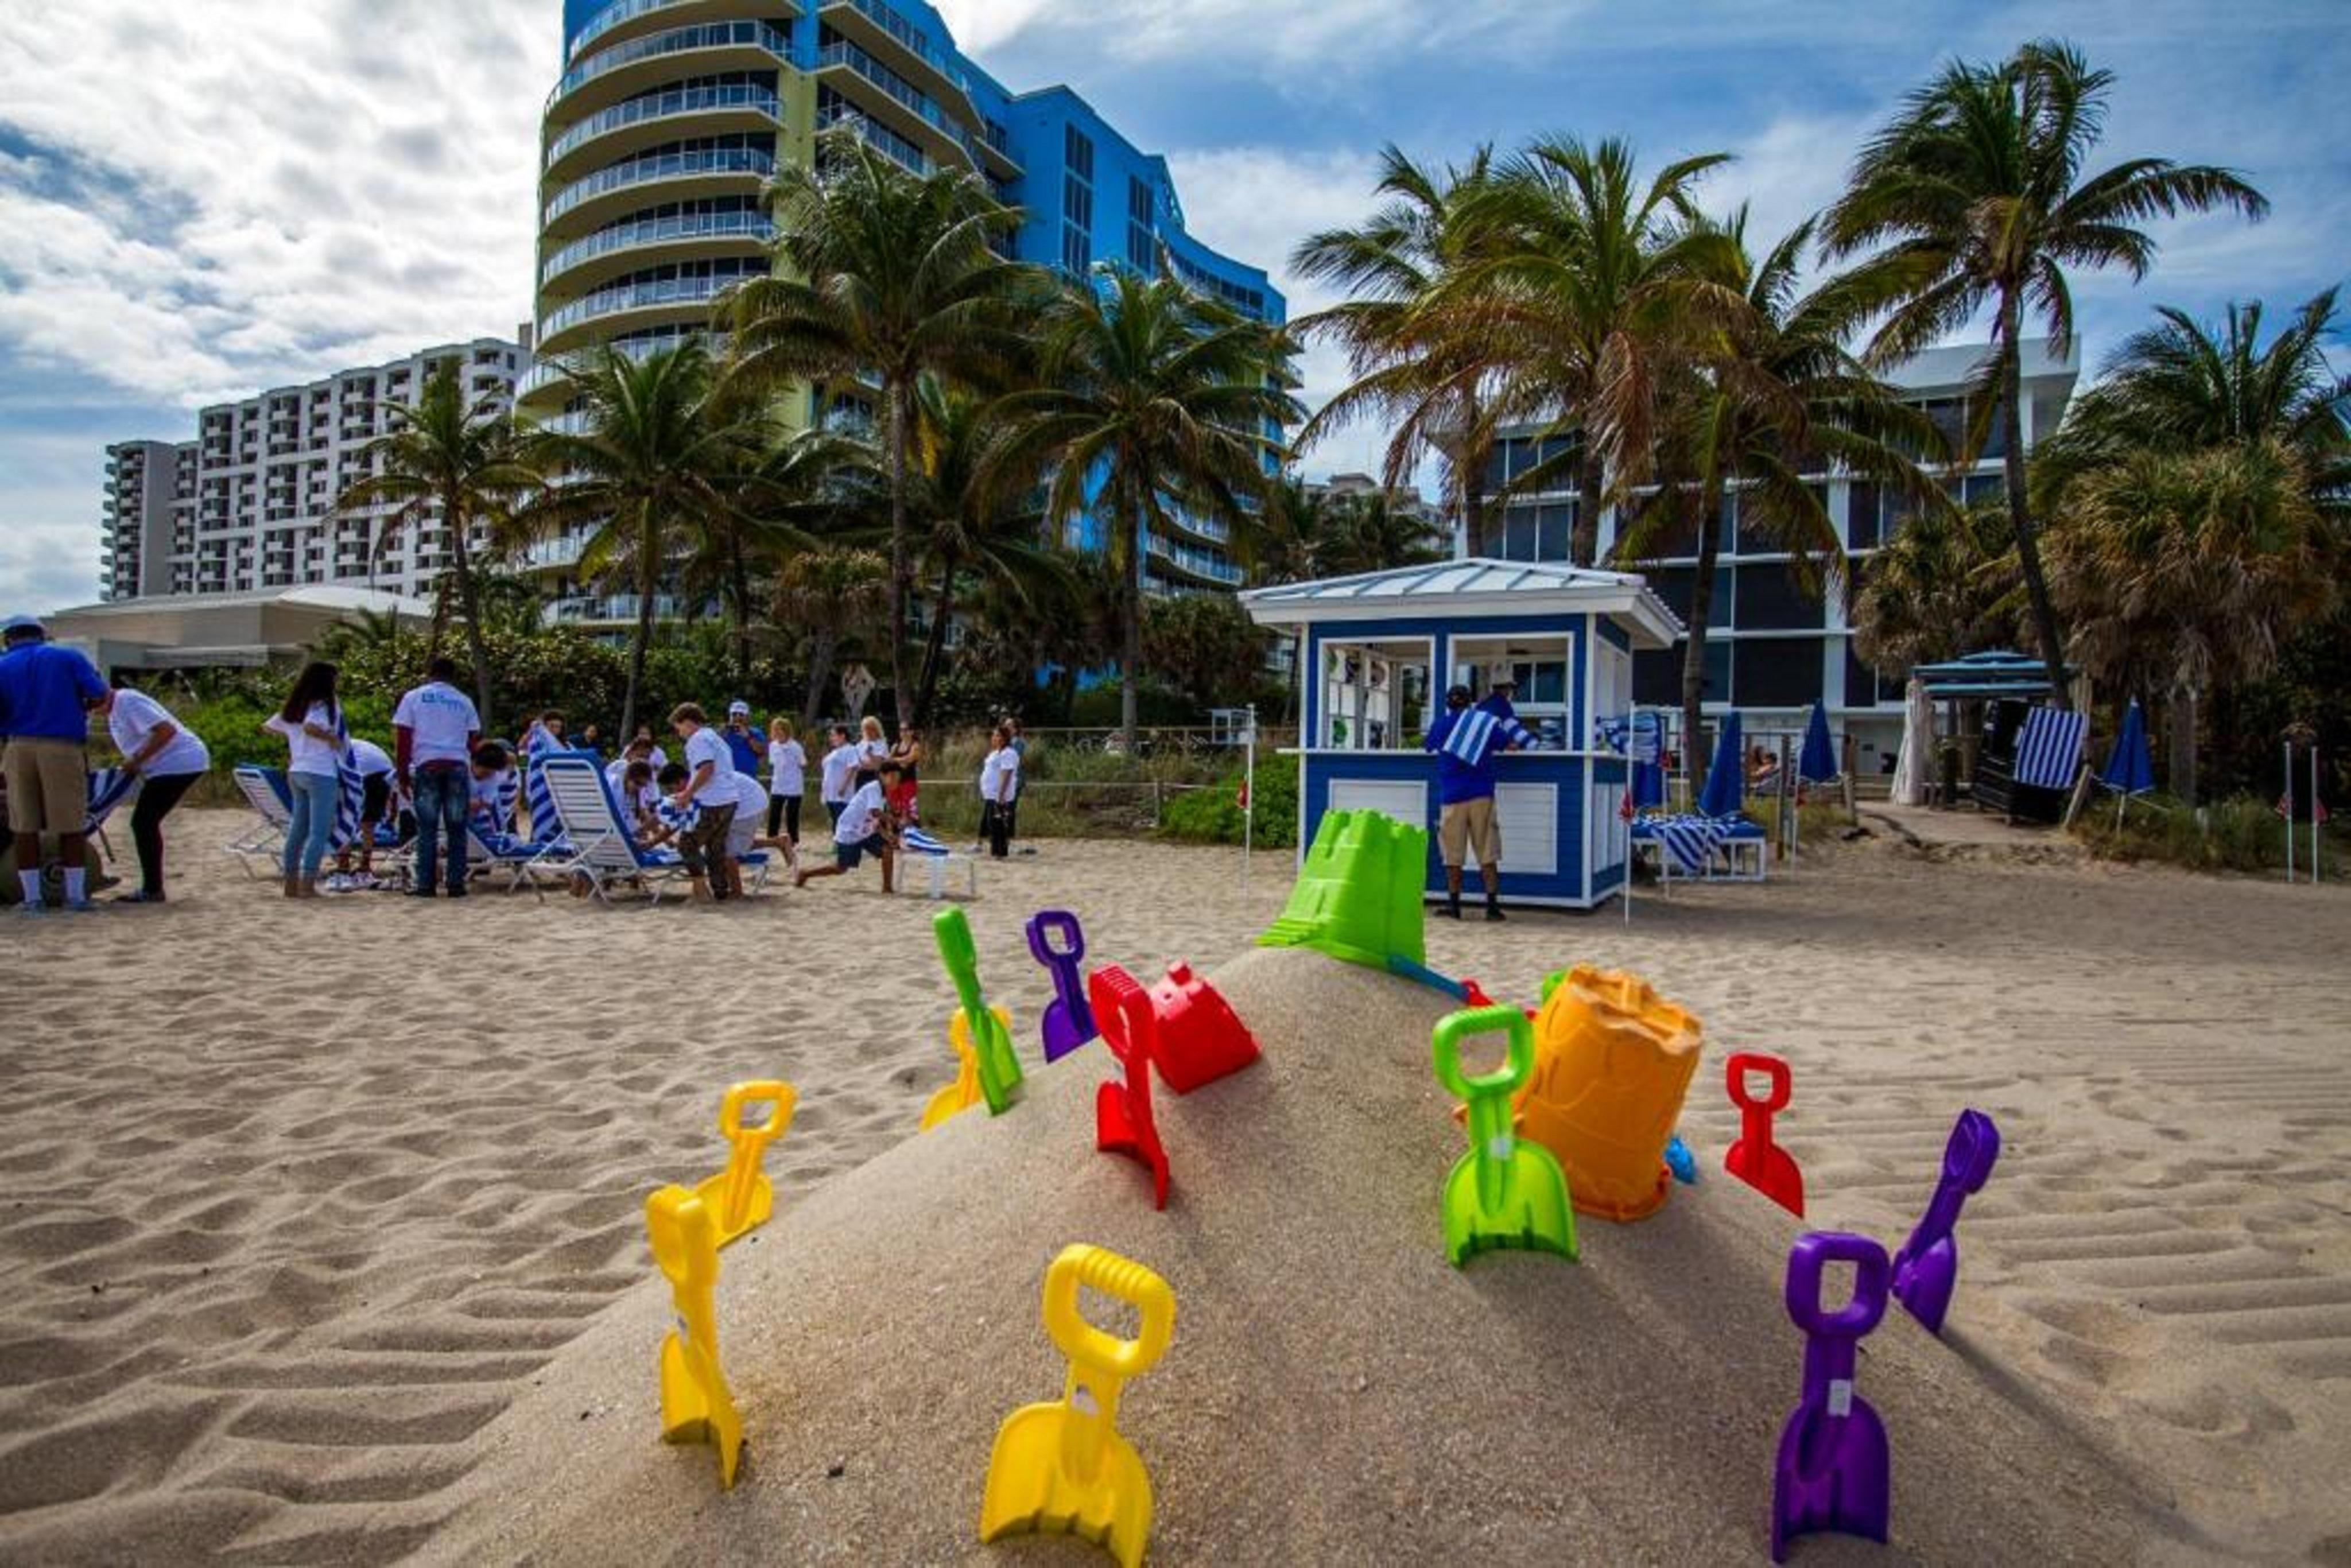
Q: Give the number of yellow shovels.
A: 4